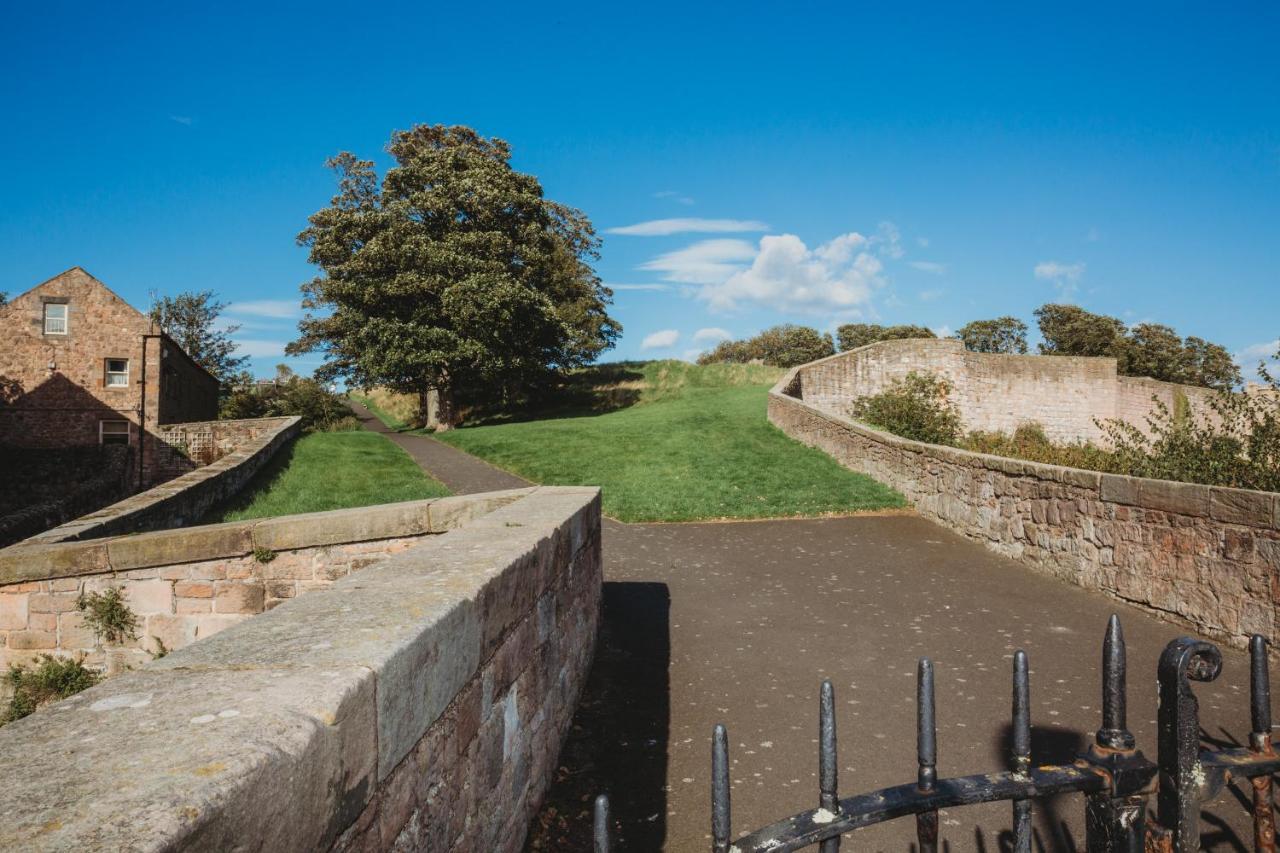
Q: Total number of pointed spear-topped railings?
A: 7